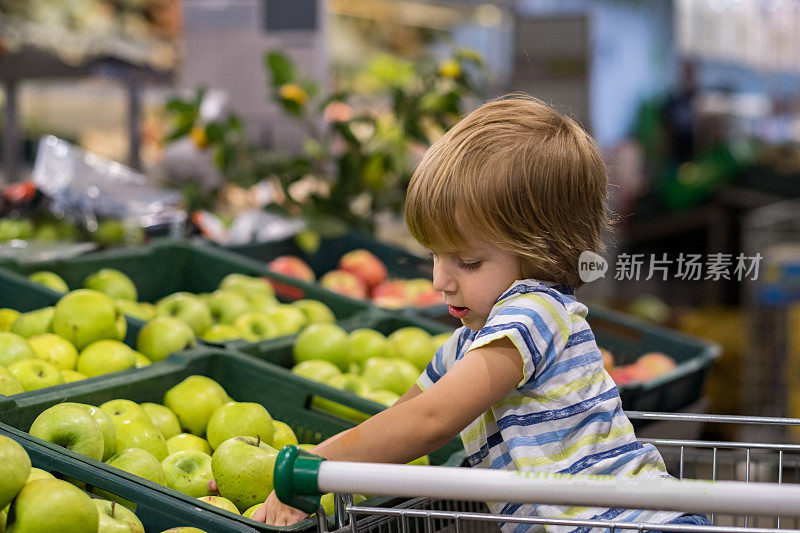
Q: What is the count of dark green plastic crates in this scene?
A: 7